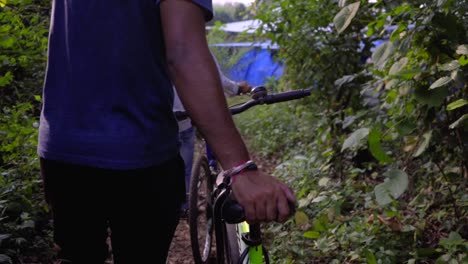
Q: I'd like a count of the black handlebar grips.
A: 1